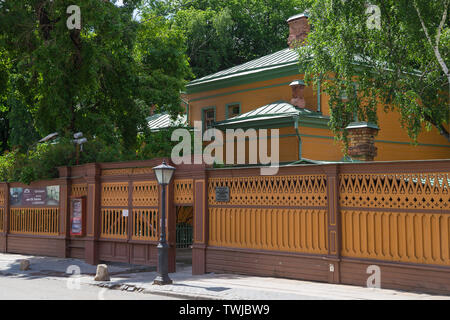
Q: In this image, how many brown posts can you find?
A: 6